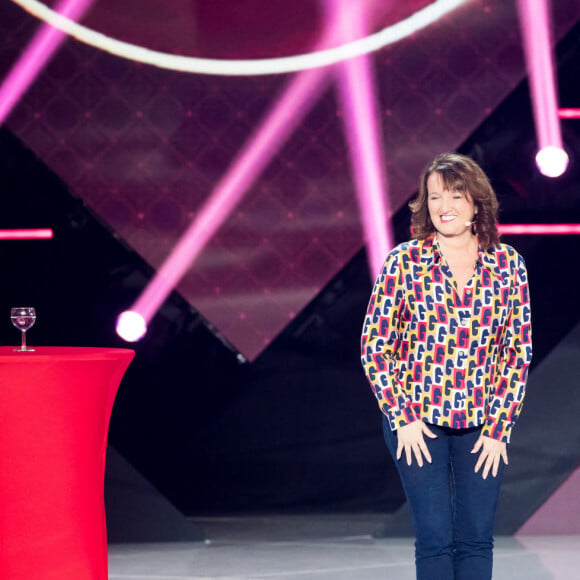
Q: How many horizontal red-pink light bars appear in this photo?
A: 3